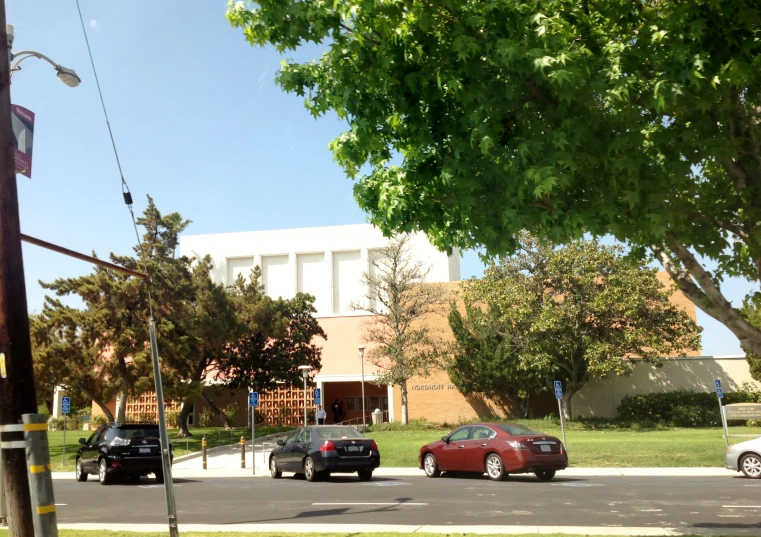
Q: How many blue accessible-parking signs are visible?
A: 5